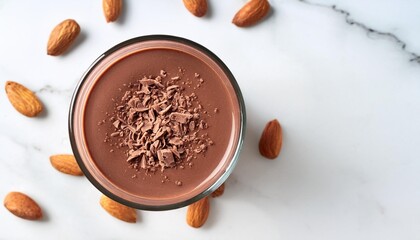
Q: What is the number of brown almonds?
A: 11